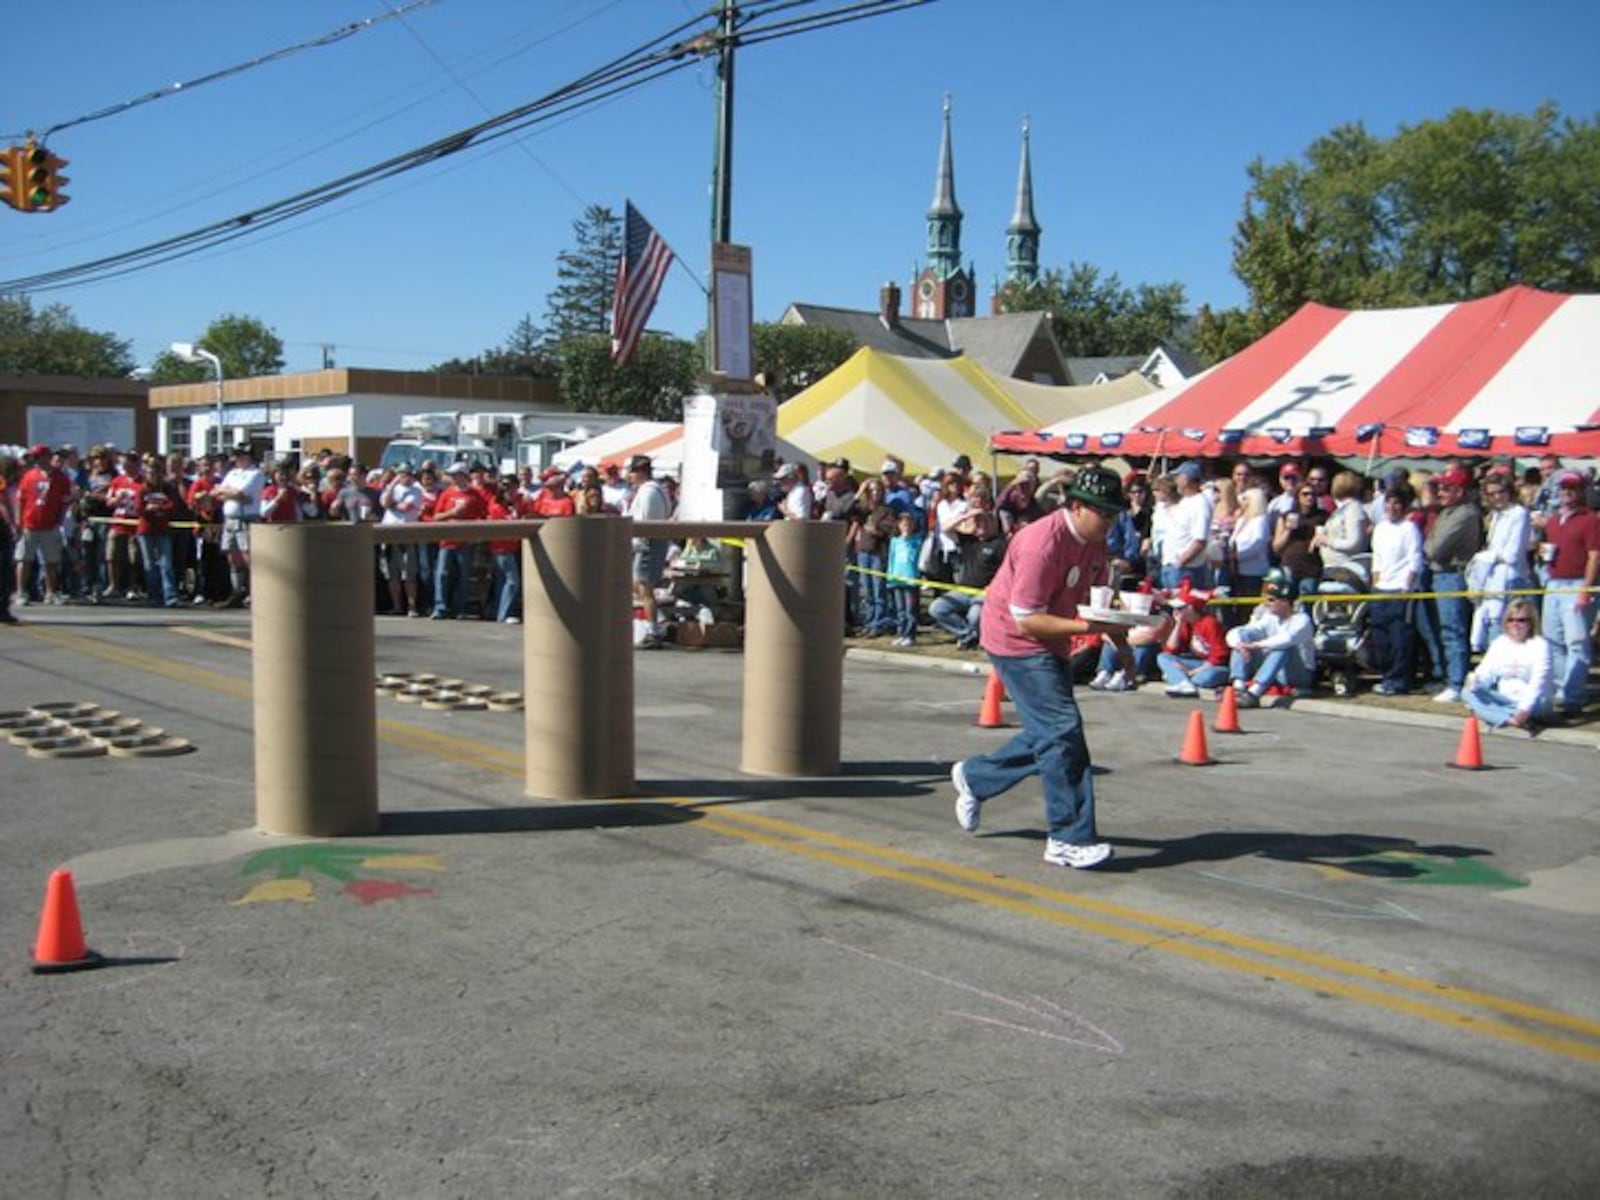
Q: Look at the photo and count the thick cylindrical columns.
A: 3